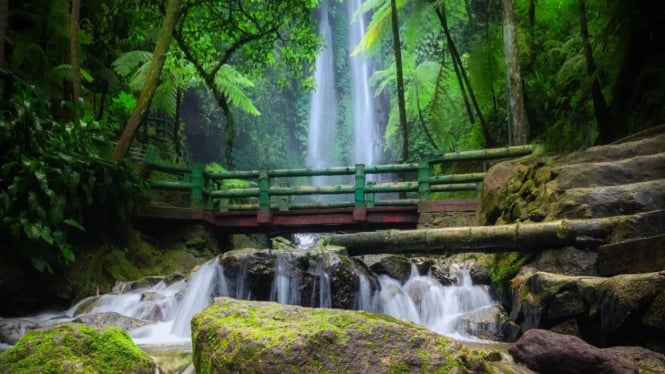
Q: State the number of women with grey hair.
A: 0